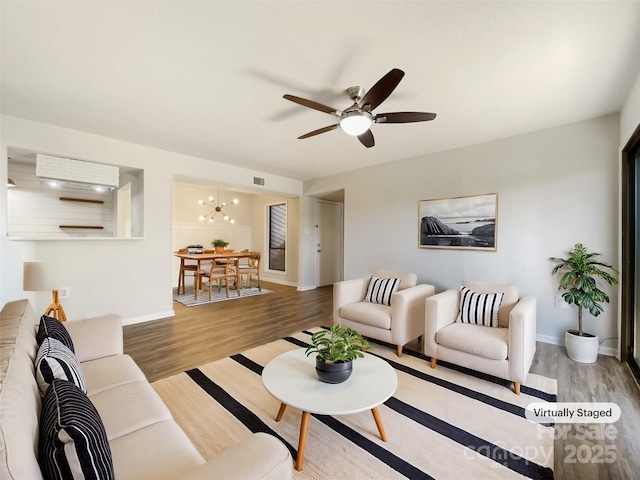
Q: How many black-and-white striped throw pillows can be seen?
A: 5